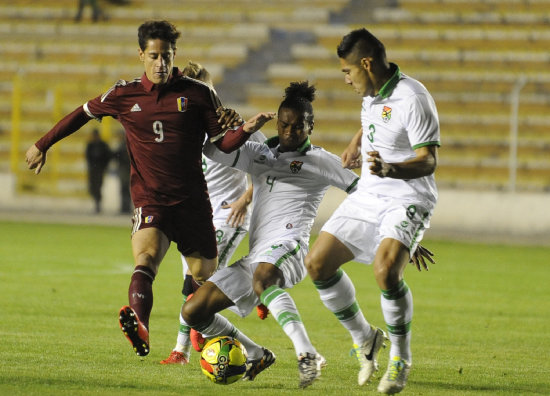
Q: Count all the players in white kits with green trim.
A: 3